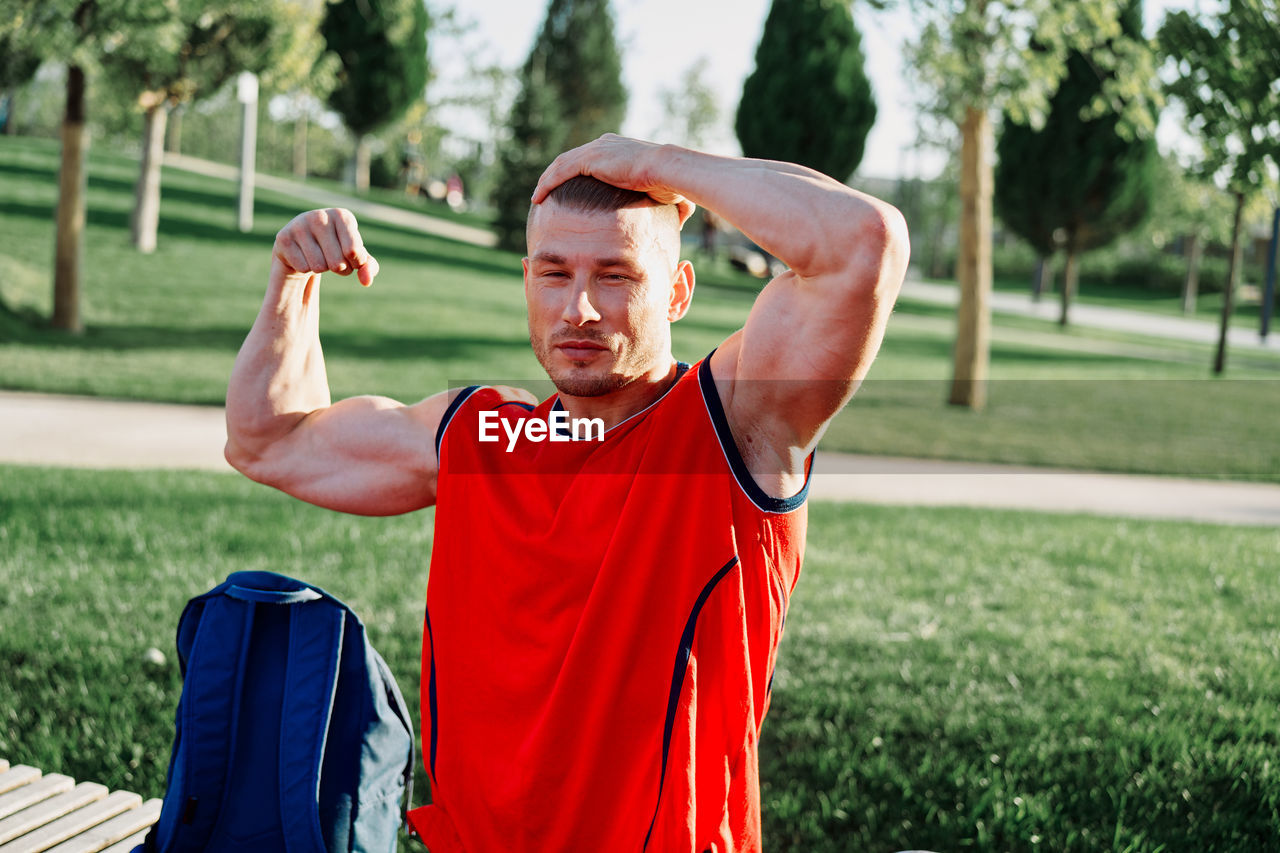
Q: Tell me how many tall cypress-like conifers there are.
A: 4